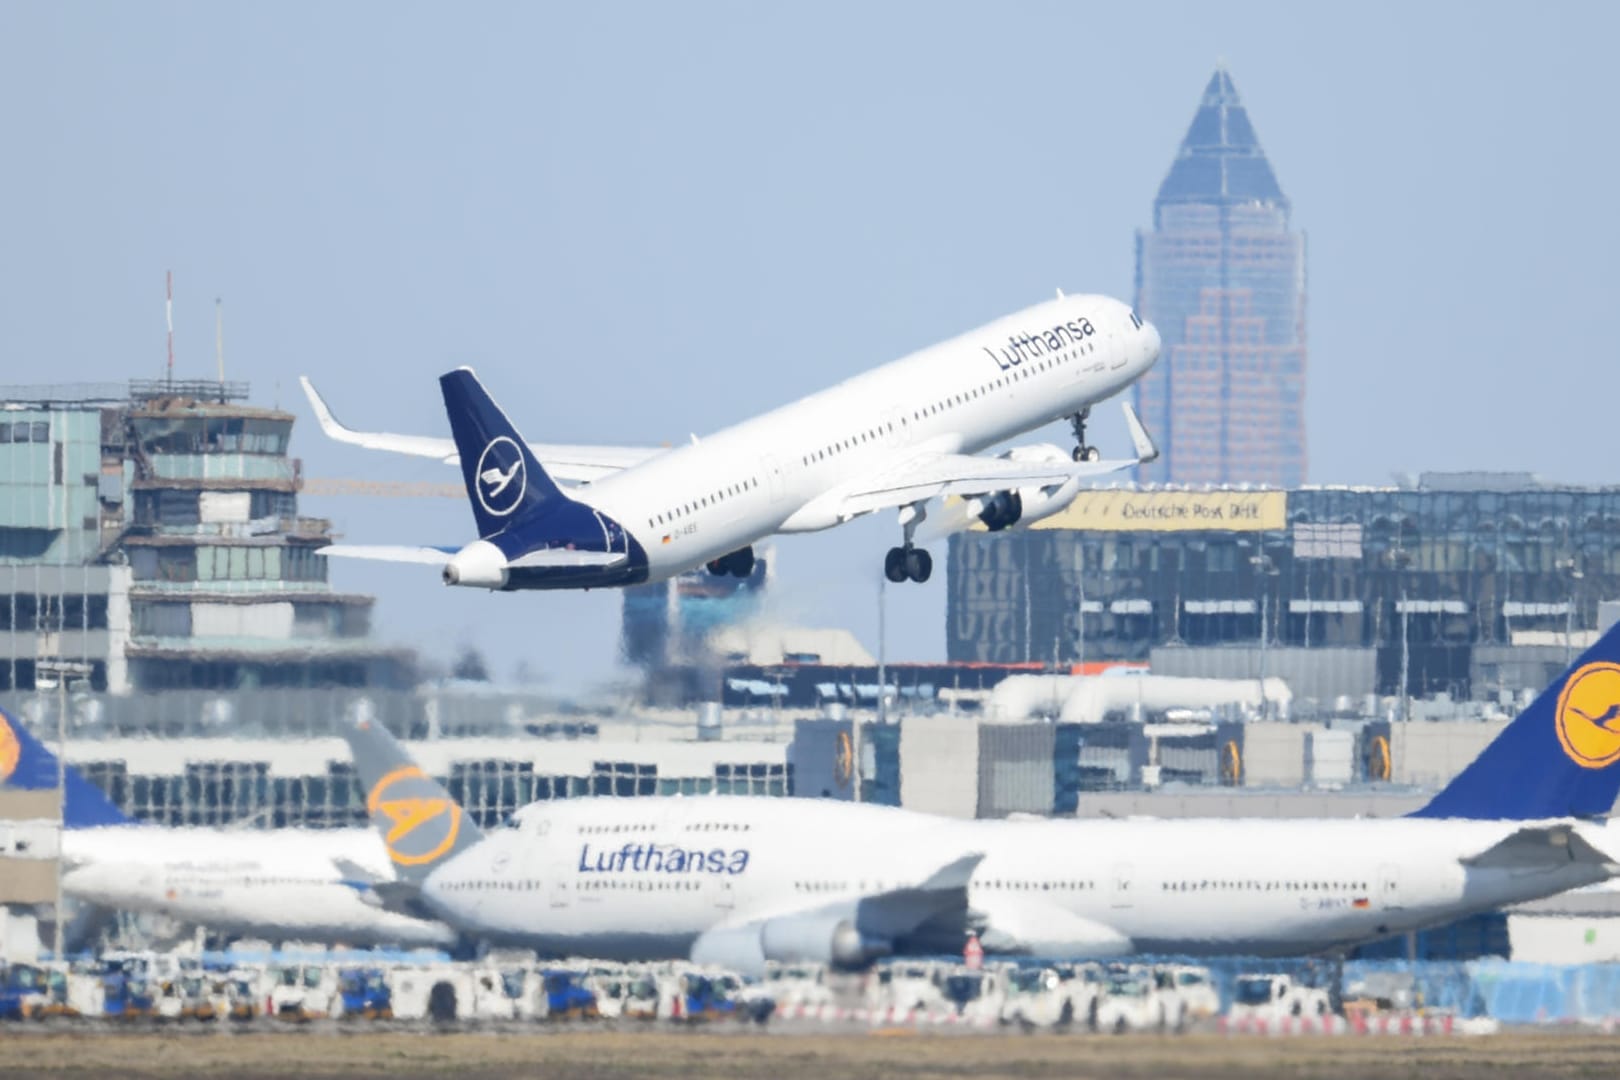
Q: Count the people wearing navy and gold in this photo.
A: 0